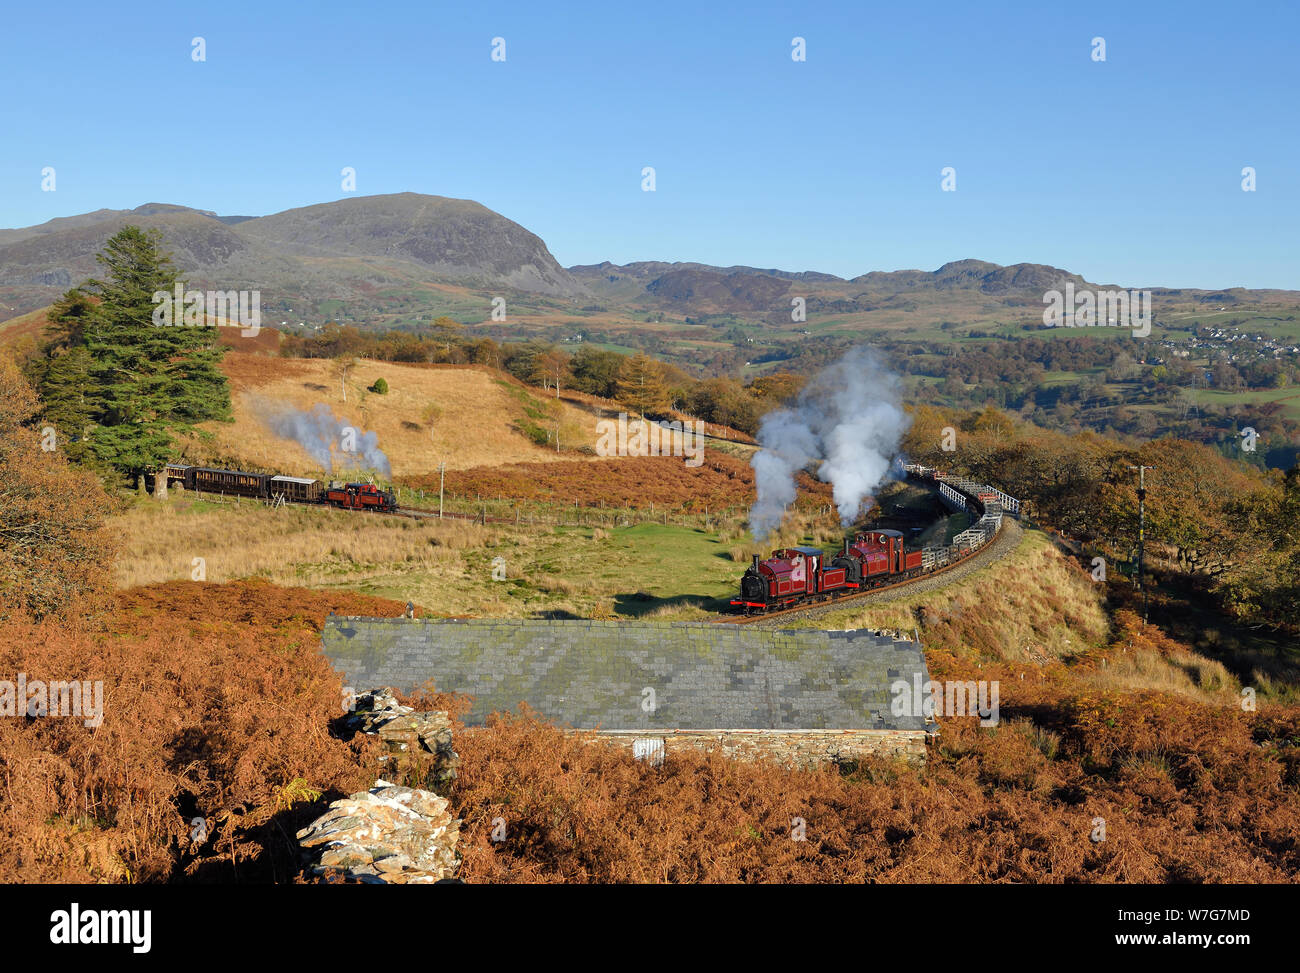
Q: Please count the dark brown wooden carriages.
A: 3